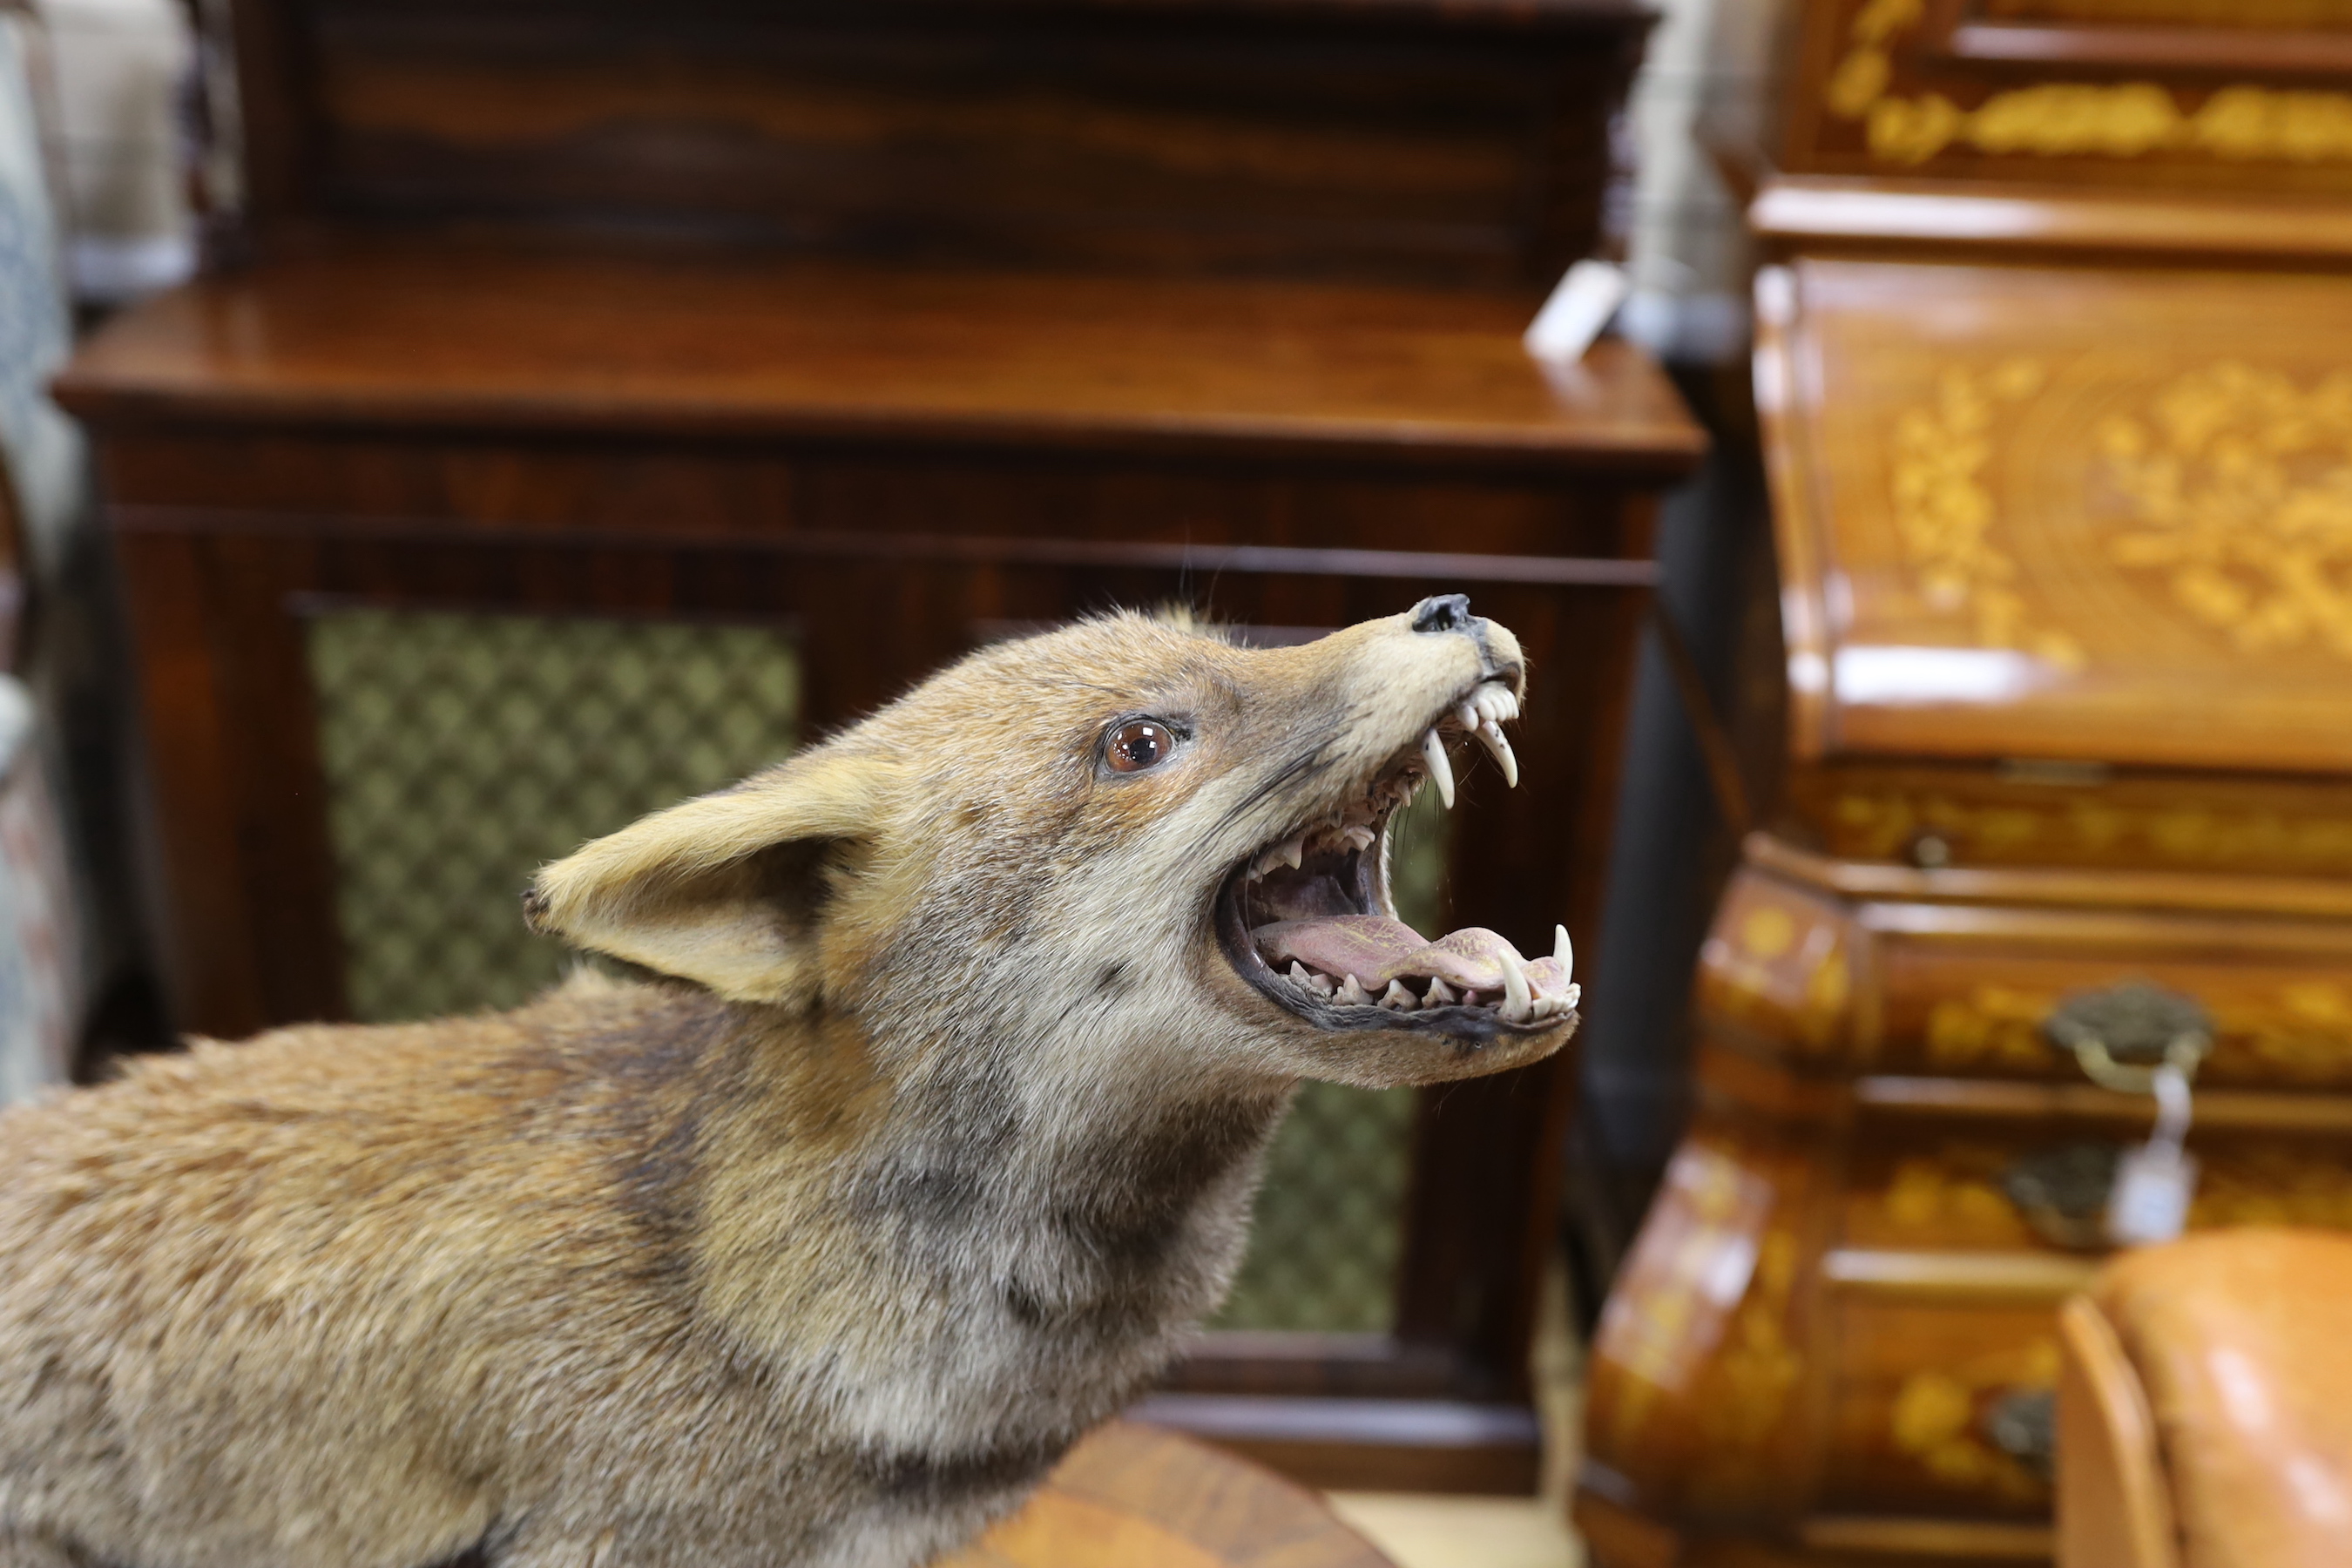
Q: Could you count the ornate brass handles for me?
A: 3